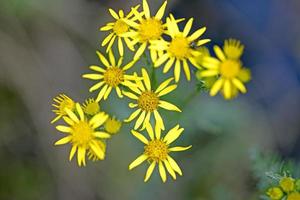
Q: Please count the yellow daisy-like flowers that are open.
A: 8